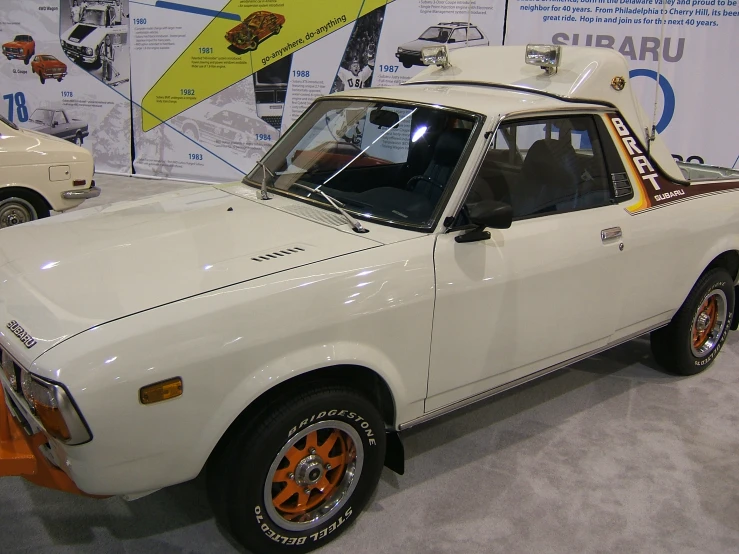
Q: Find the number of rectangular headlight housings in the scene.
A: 2